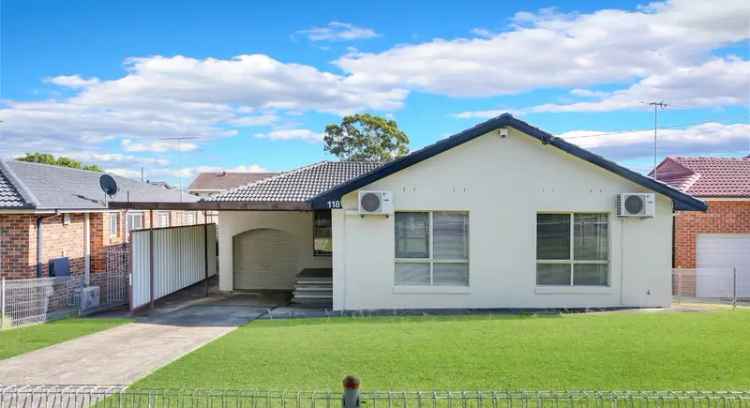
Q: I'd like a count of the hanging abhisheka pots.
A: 0